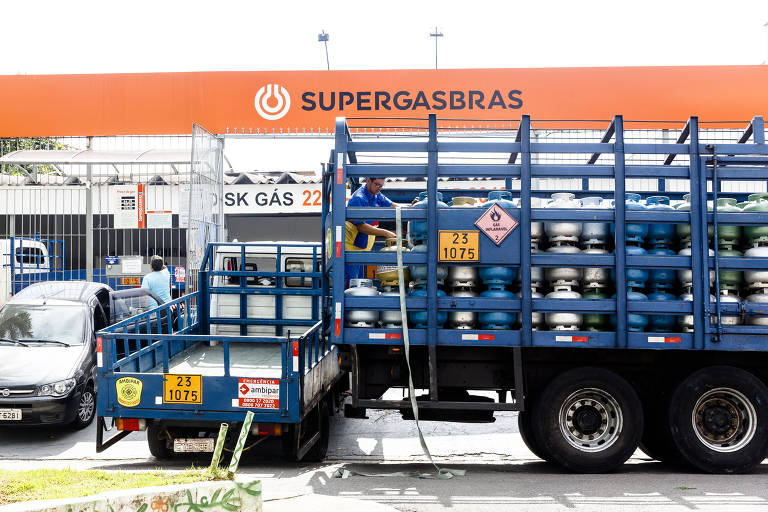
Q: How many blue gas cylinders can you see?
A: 12